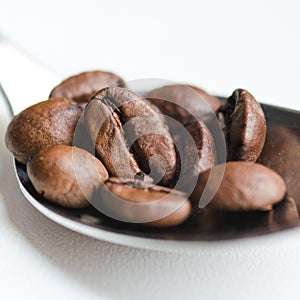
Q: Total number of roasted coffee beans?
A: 9